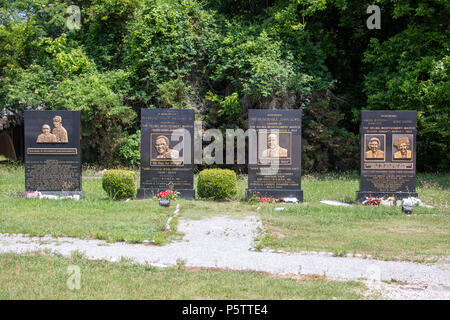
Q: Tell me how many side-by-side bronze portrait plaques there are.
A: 2